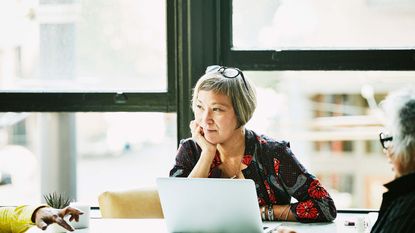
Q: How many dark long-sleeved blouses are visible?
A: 1